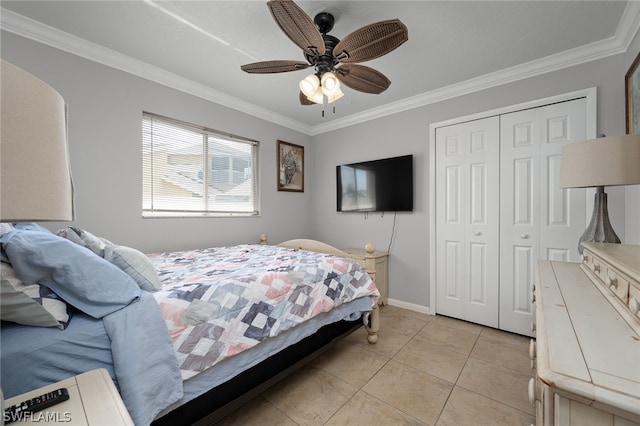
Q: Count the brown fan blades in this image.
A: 5